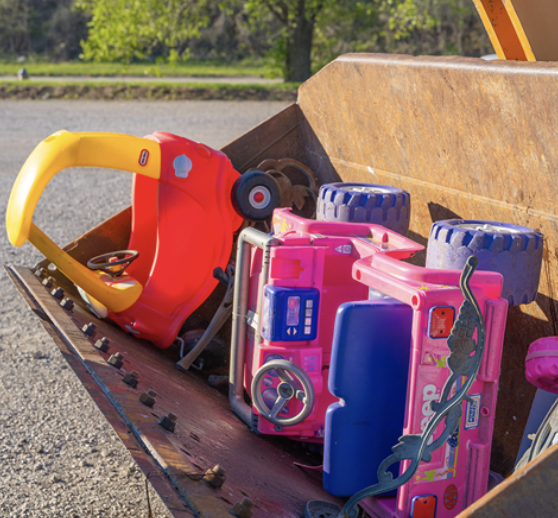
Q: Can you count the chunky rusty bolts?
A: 12